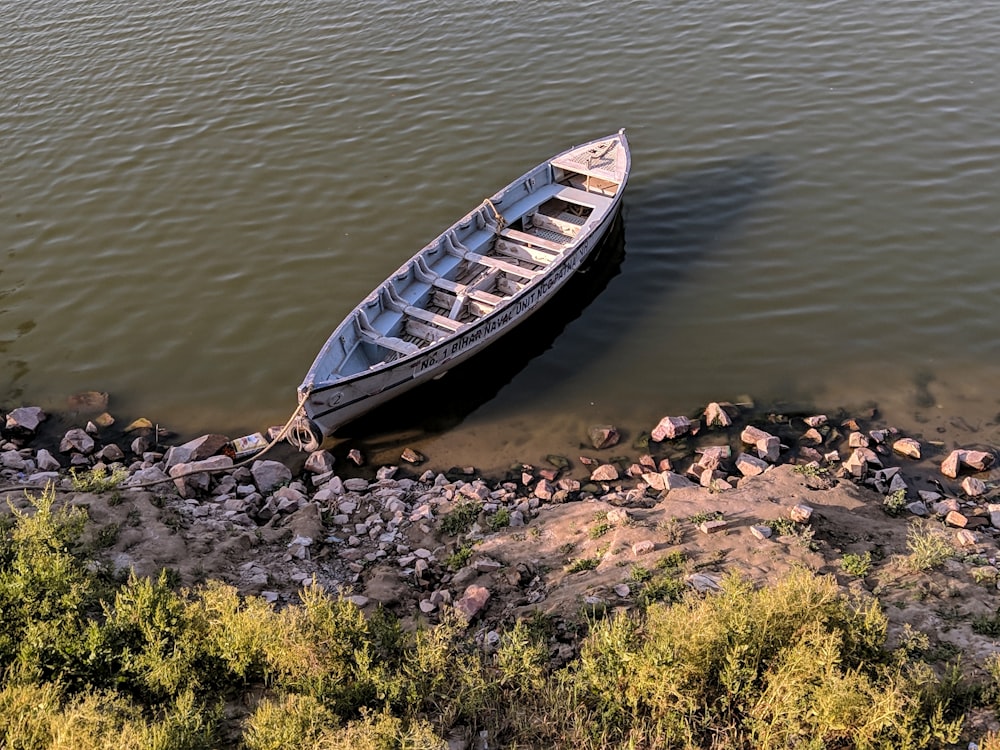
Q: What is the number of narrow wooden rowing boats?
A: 1